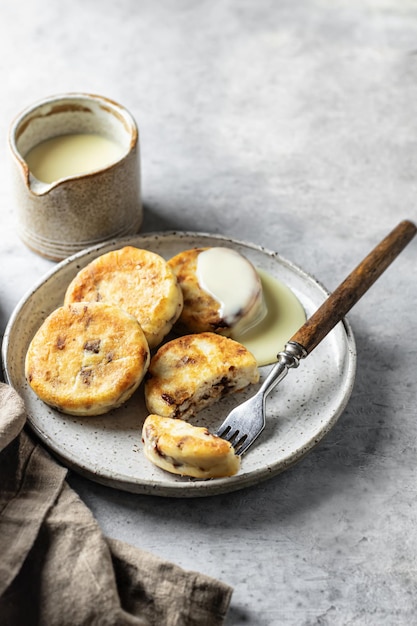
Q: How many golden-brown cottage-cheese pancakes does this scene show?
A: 4